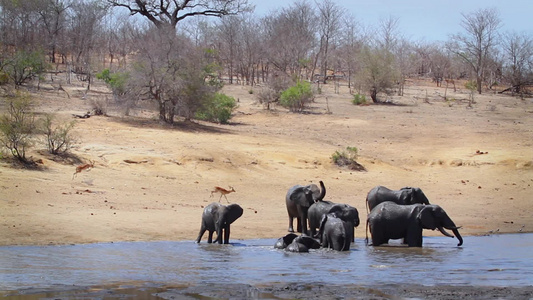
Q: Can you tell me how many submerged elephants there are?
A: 2